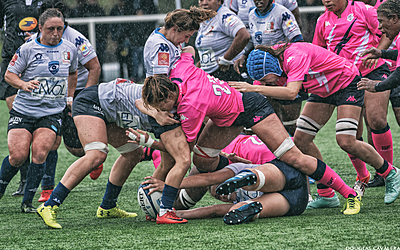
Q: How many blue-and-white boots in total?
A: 2